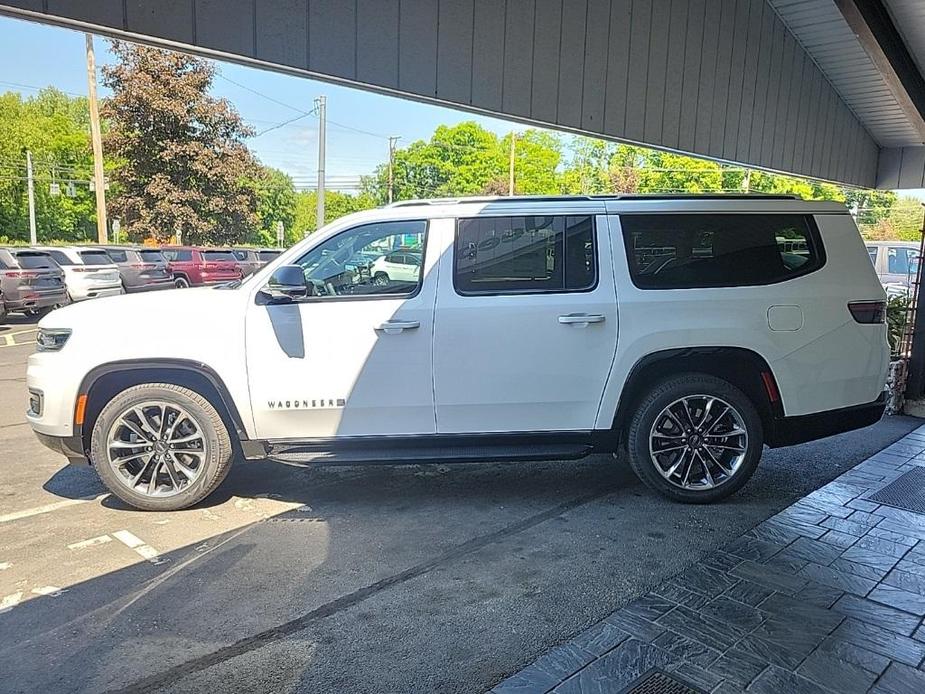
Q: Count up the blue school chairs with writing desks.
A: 0